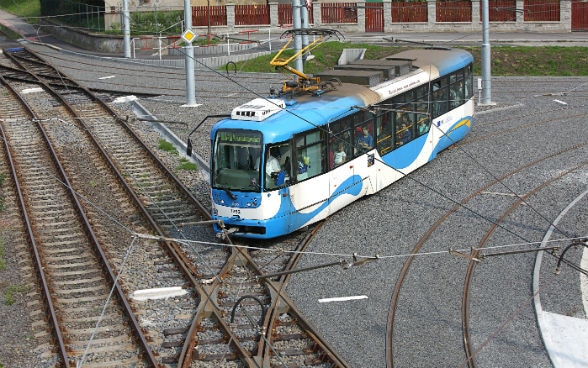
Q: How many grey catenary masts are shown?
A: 5